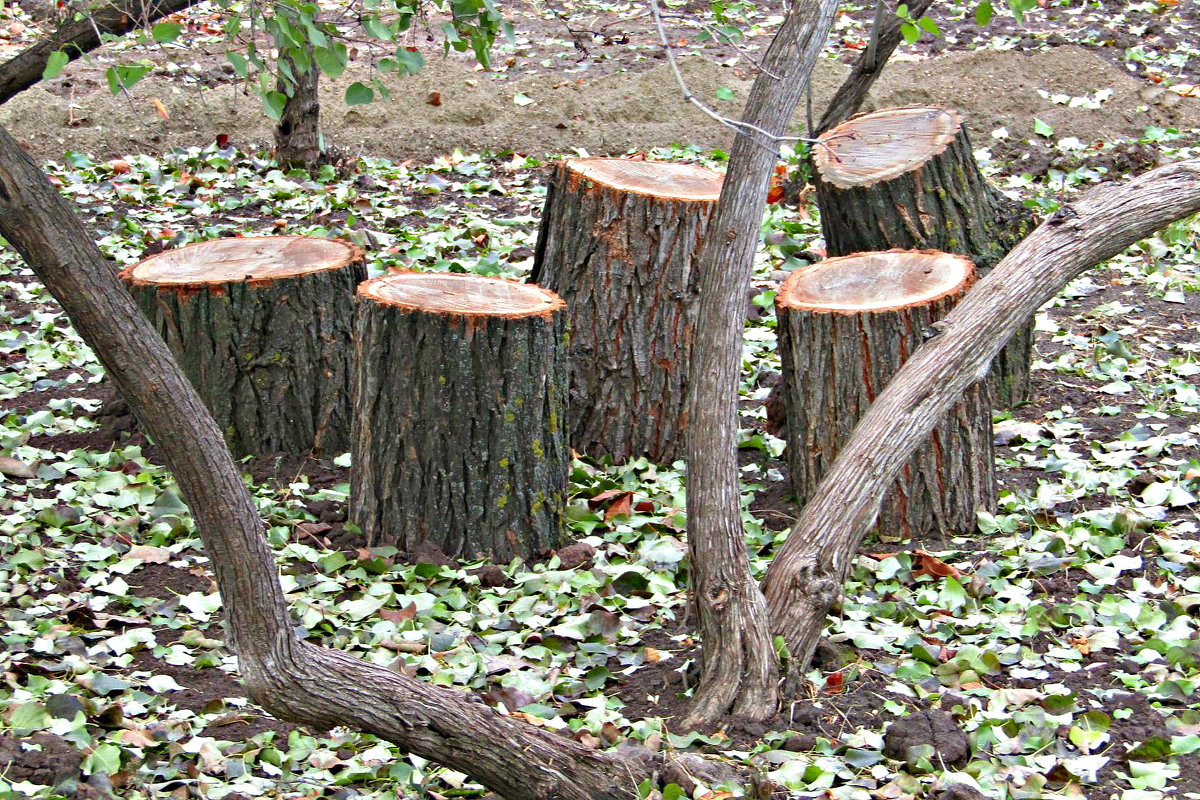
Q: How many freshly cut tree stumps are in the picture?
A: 5